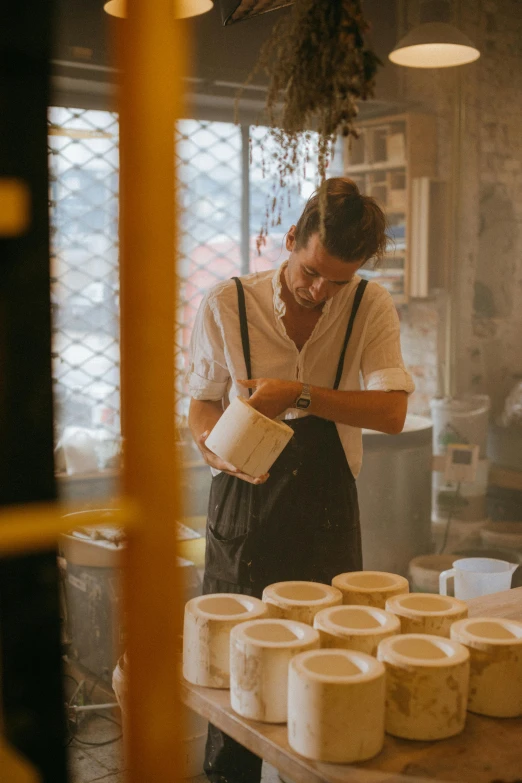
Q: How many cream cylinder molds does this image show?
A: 10